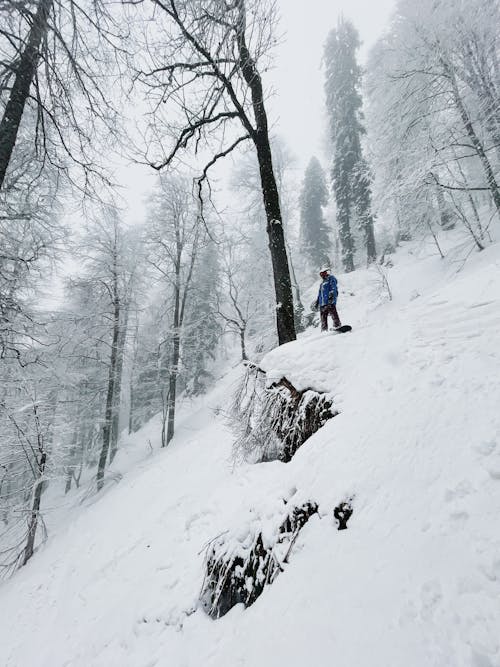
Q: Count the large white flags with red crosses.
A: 0